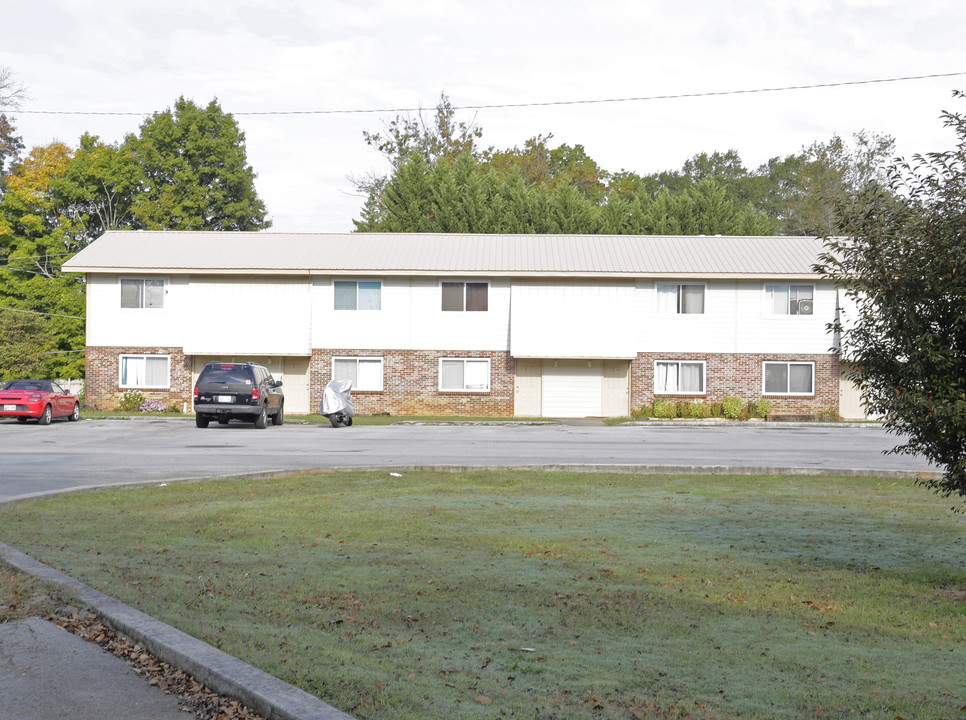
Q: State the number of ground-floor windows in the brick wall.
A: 5